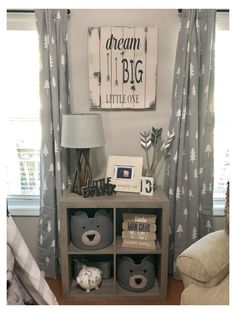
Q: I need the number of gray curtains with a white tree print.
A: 2